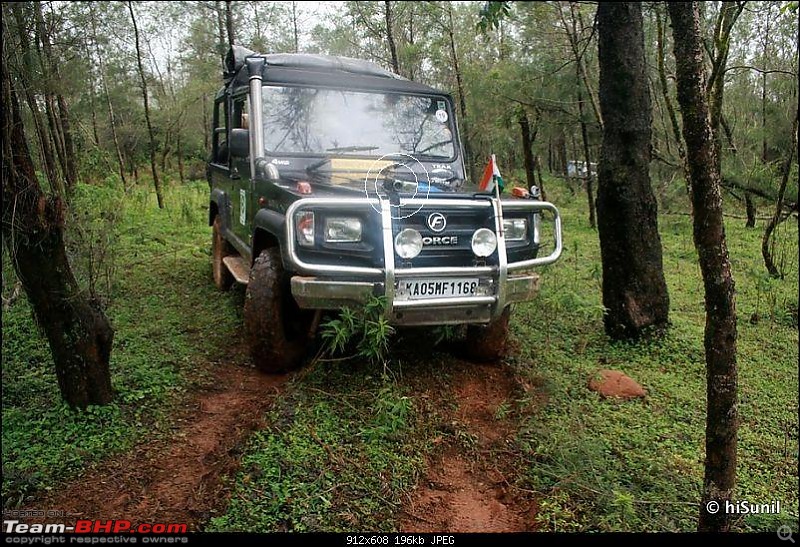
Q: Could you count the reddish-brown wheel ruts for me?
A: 2